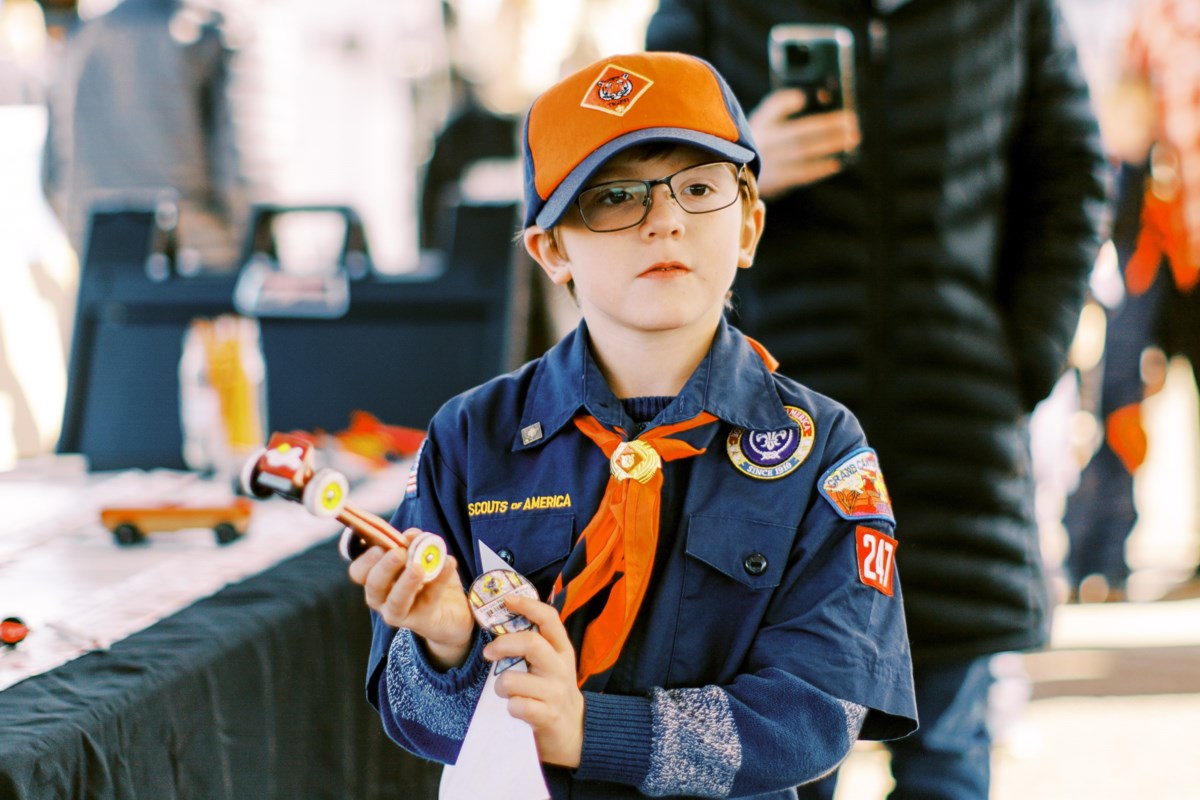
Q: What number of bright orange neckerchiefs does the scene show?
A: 1